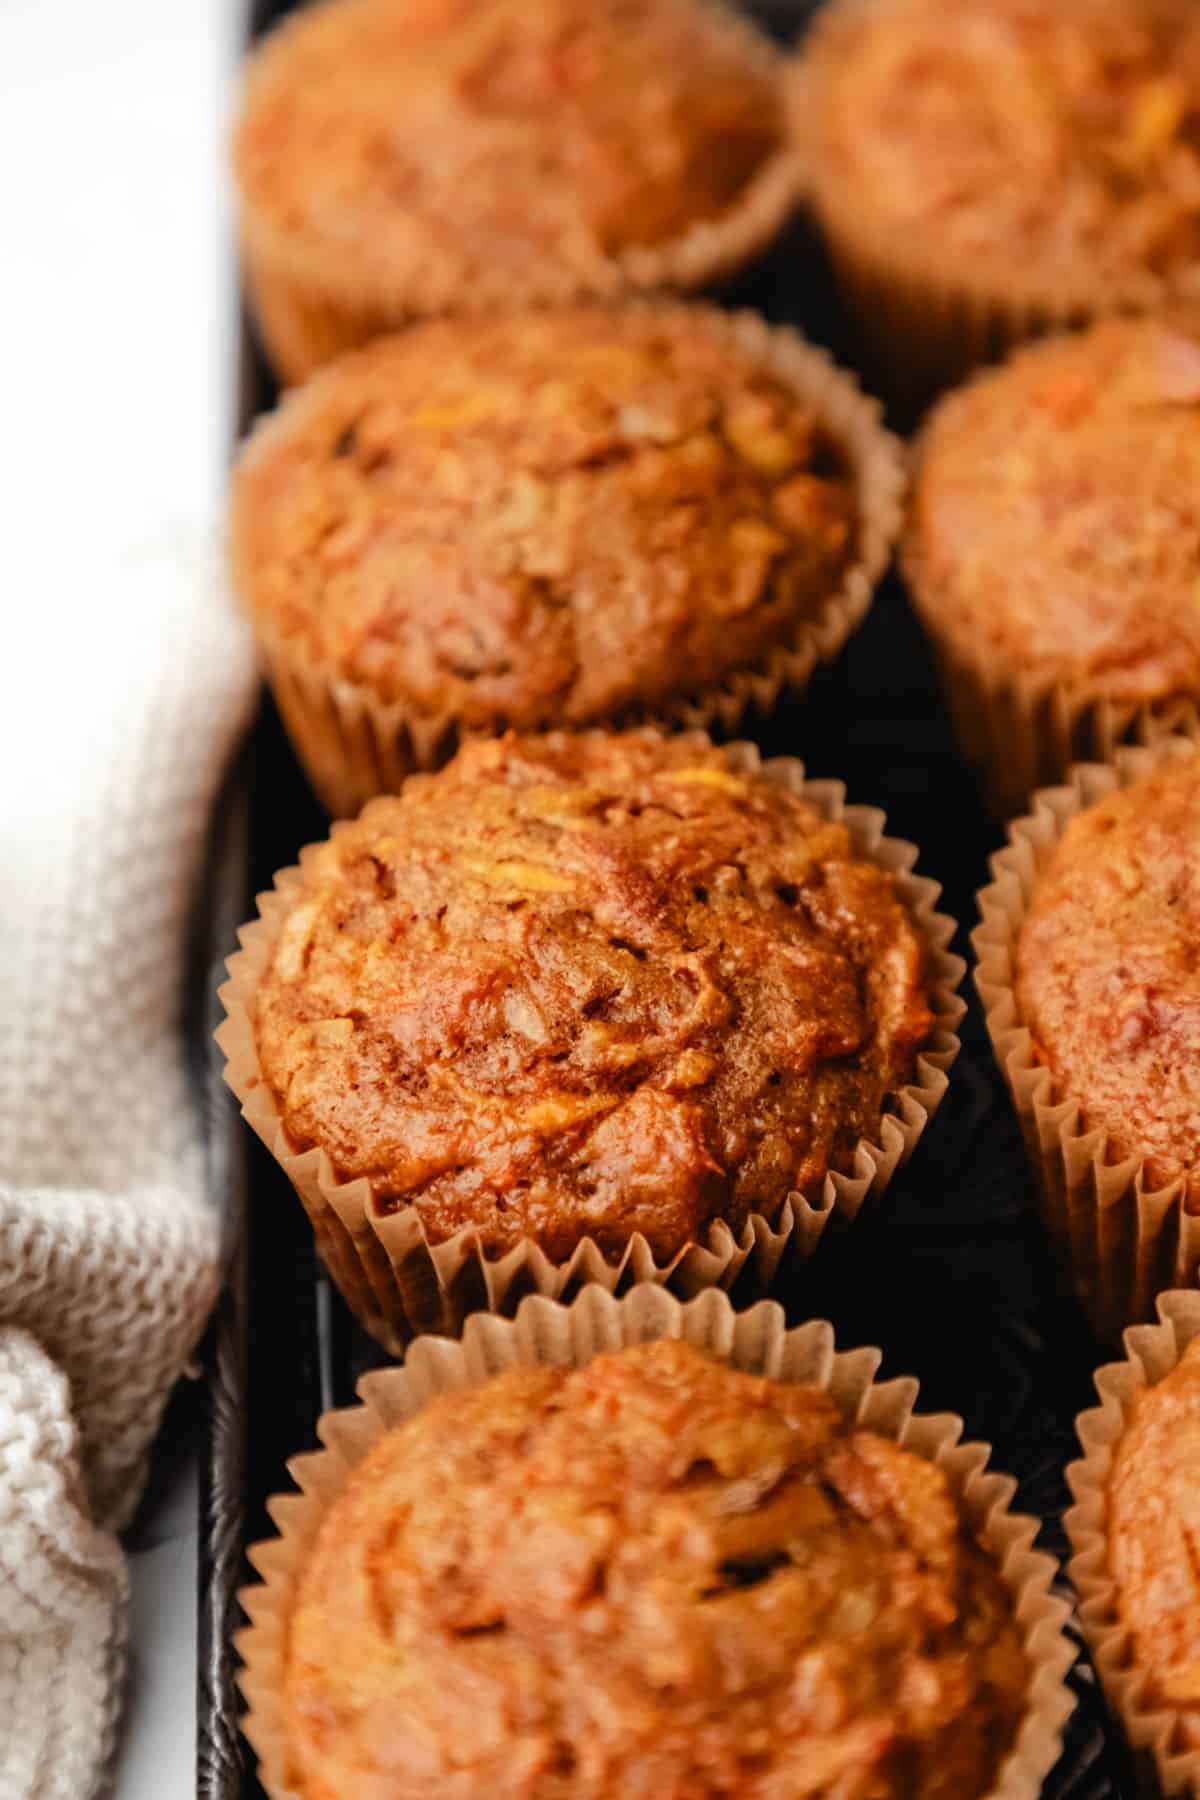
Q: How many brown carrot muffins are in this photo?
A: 8